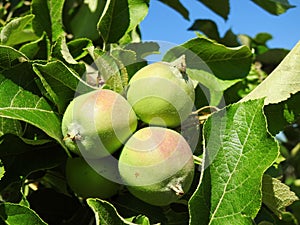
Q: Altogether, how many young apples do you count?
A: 4